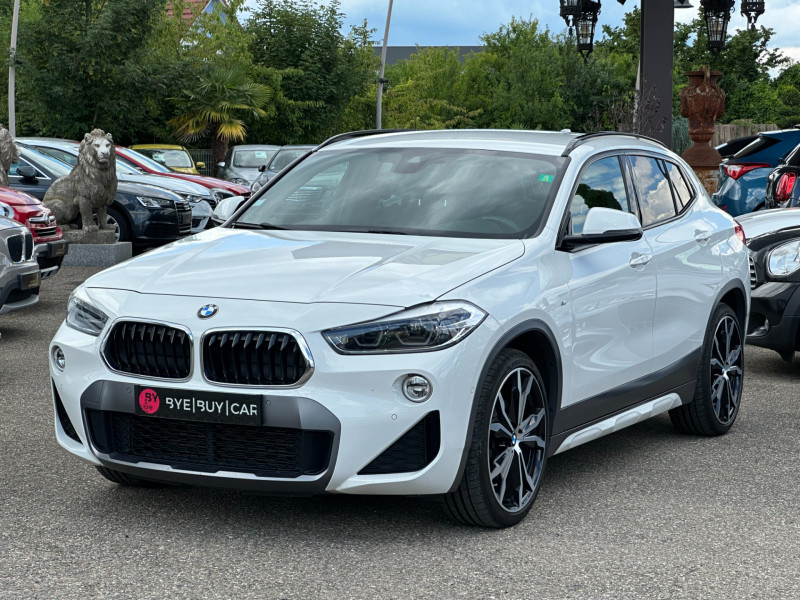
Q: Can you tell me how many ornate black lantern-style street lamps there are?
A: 4